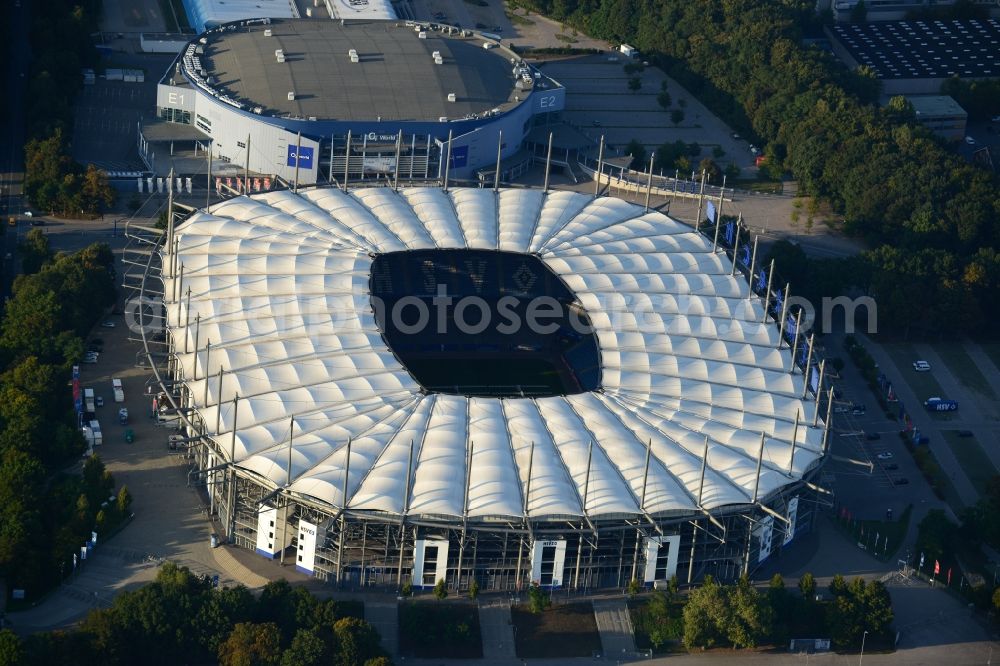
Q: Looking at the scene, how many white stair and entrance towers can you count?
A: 7